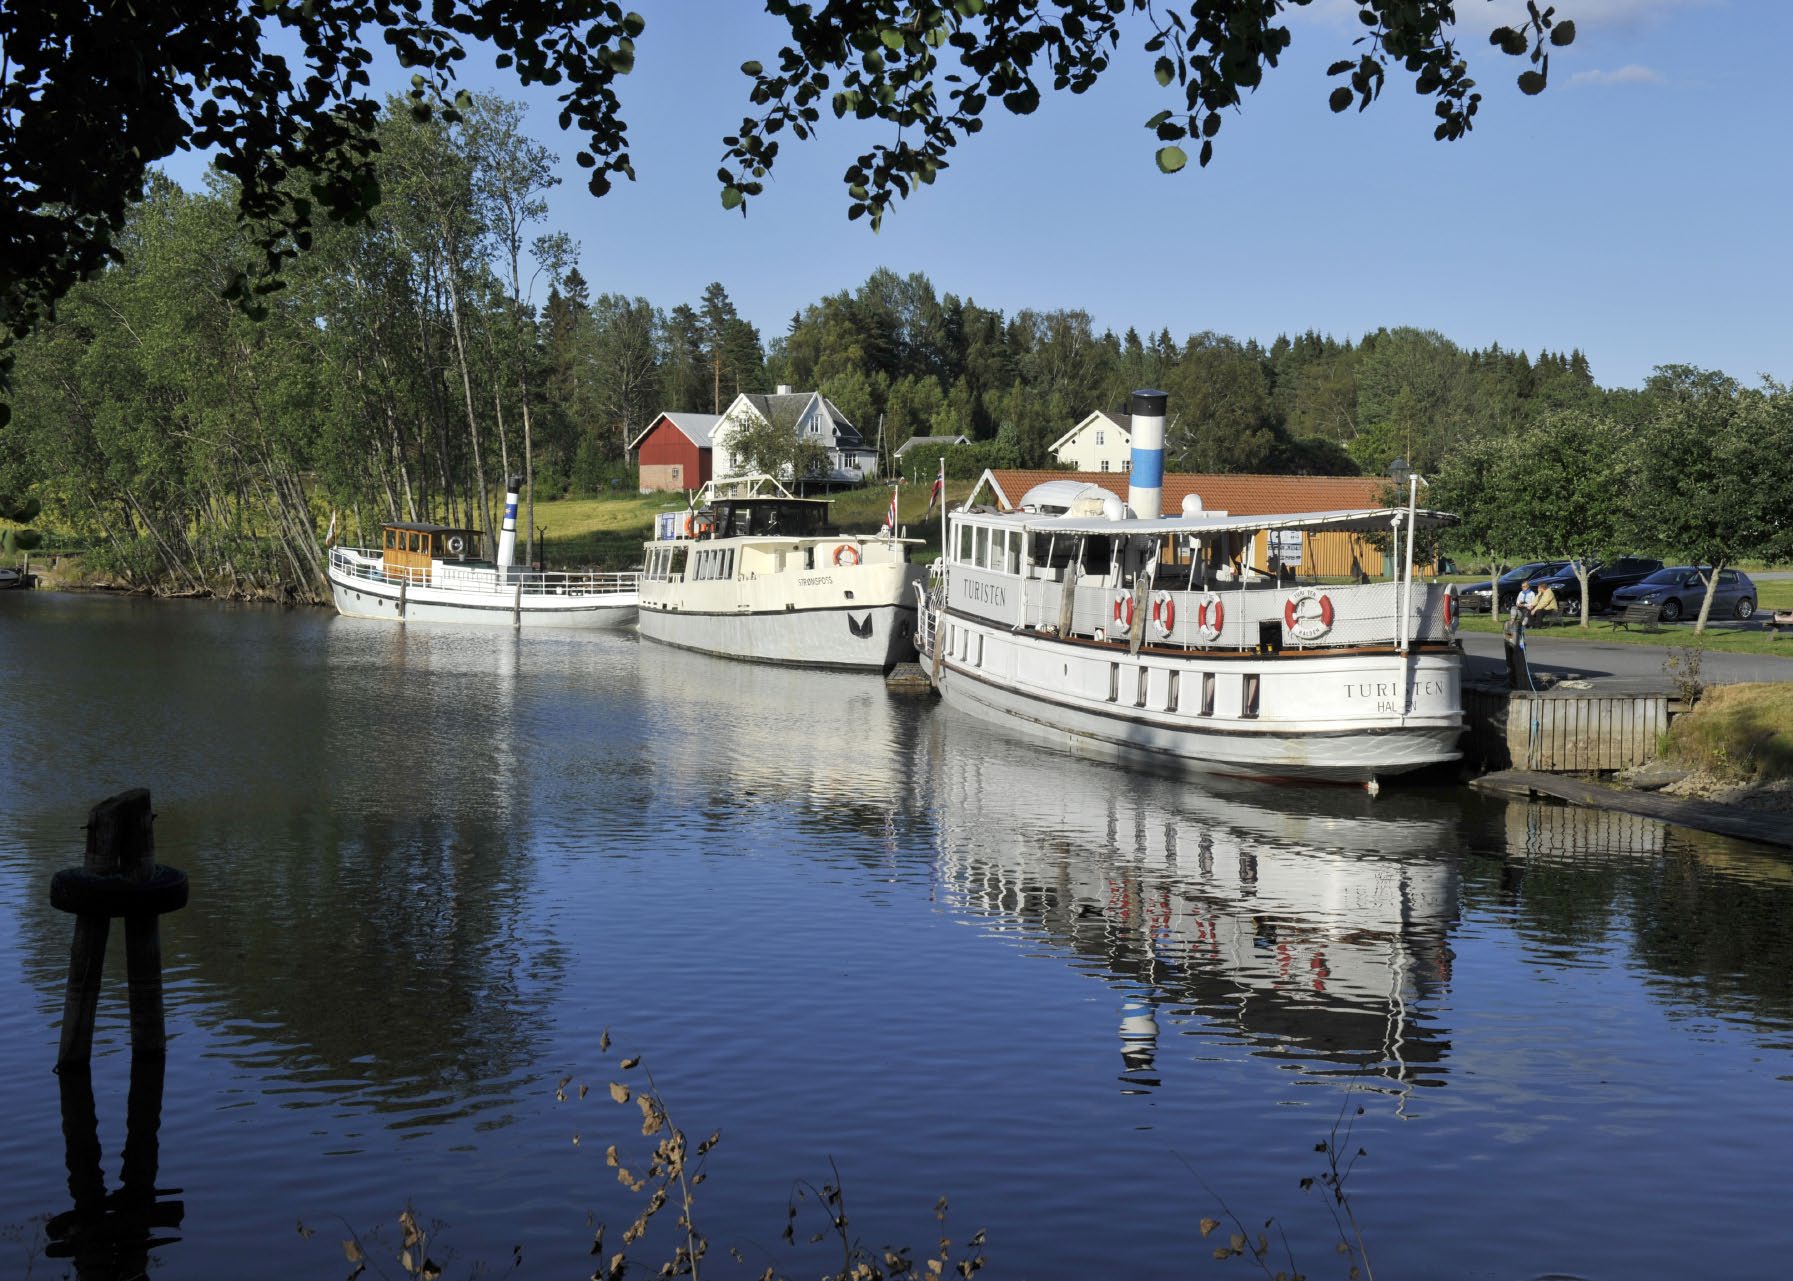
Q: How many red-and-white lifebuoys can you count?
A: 5